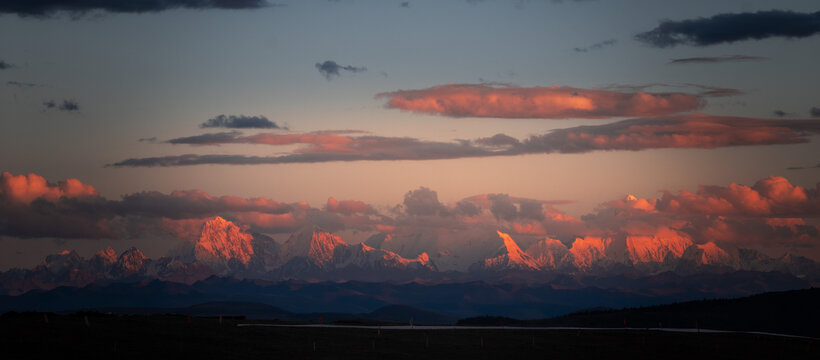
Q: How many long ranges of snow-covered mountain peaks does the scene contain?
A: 1